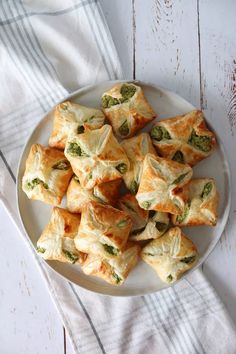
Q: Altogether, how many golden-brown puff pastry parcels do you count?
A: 14